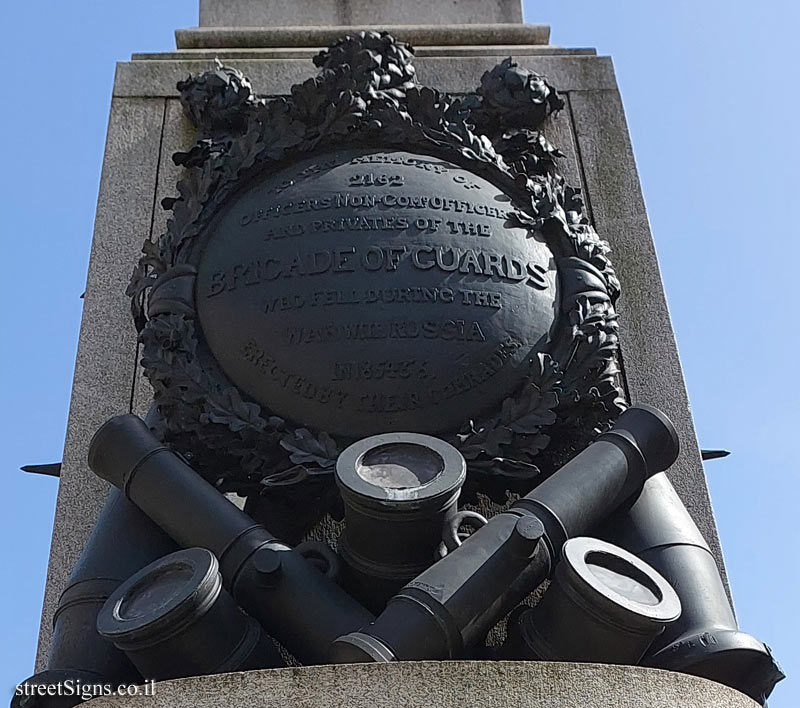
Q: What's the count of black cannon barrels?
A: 7